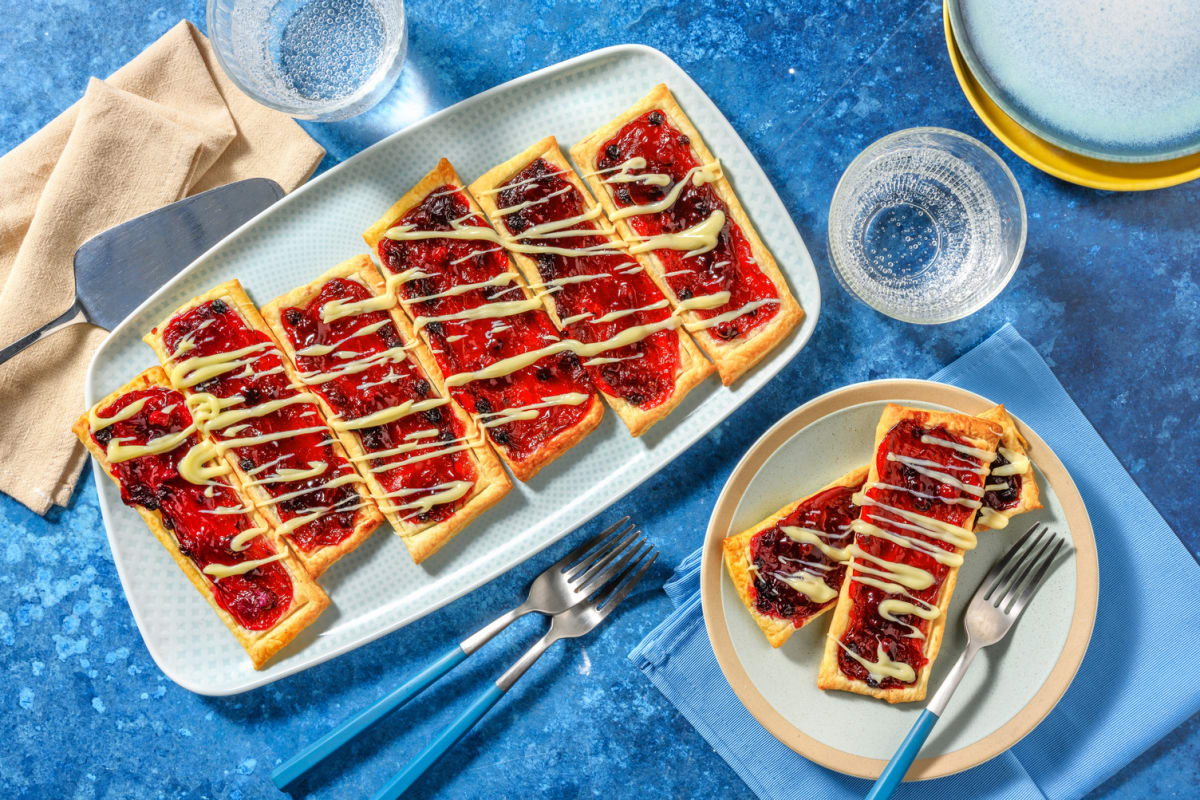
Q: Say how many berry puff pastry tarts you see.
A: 8